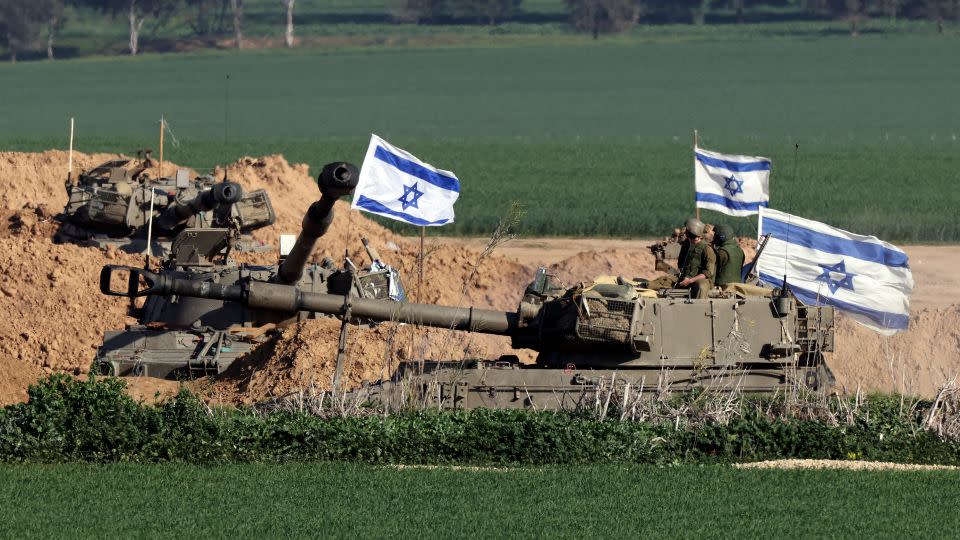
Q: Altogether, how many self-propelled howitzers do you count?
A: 3